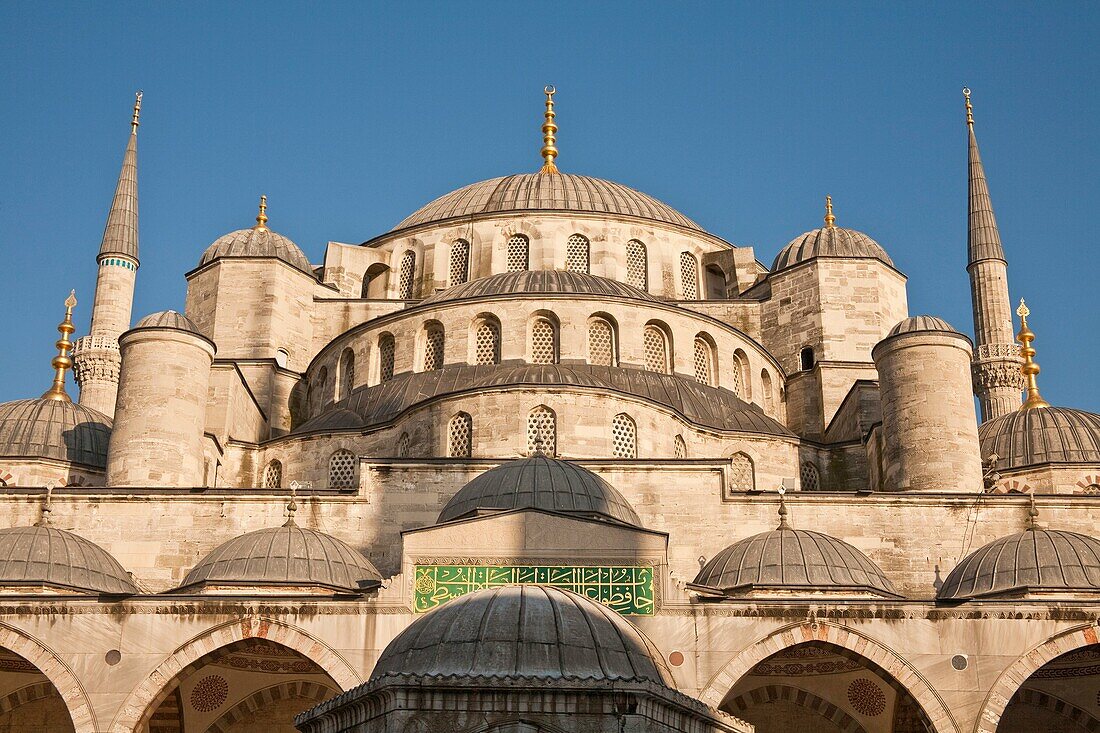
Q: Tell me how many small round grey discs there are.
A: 2